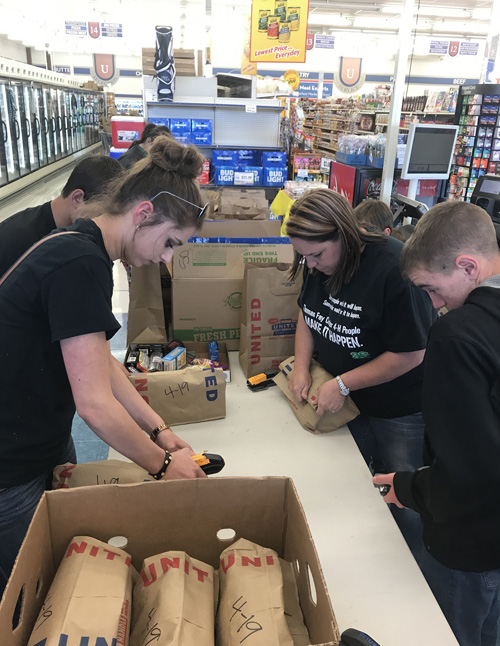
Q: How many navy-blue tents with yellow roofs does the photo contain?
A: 0